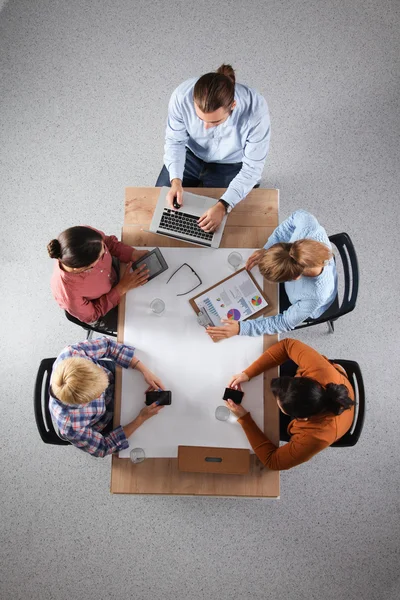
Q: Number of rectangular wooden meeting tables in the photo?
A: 1